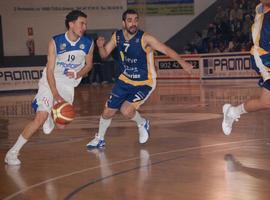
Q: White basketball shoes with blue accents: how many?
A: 2